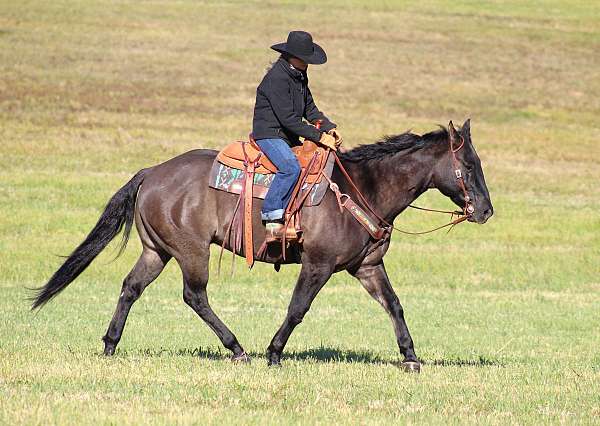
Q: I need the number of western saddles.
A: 1